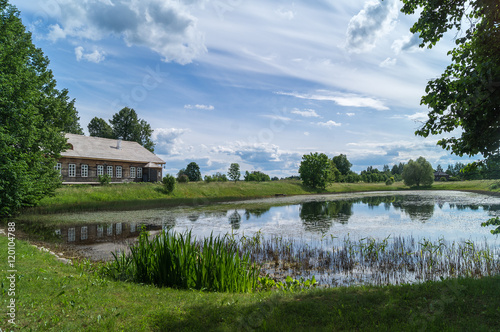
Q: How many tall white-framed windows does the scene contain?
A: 8